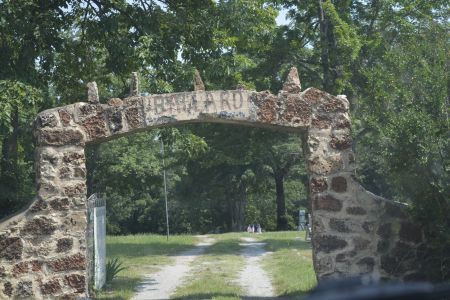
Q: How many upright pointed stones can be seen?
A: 4